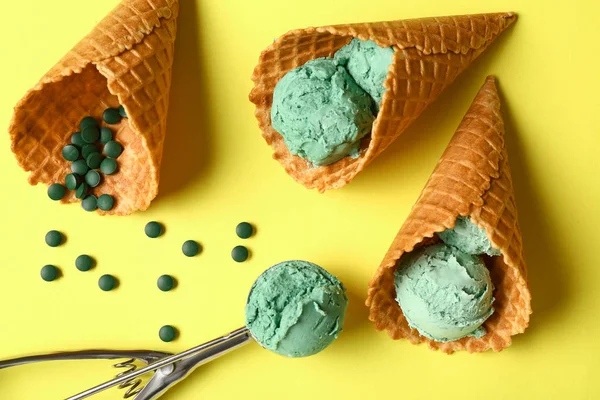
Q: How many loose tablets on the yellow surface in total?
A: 10